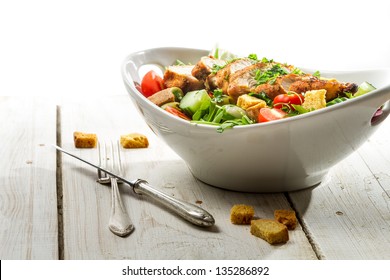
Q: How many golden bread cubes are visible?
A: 7